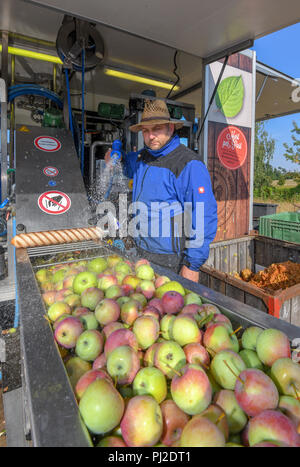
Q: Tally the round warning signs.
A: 3